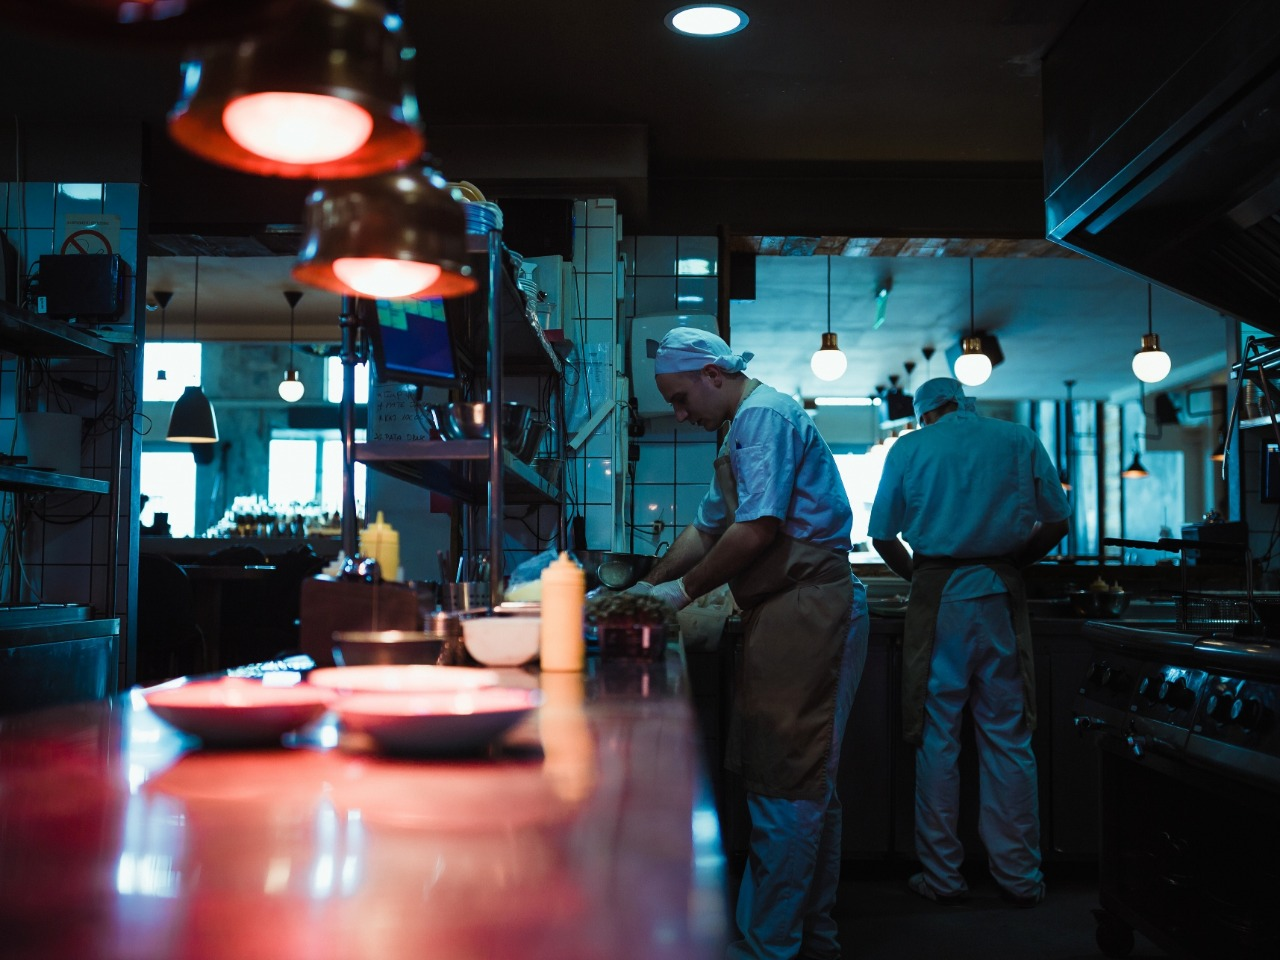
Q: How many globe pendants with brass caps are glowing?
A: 4